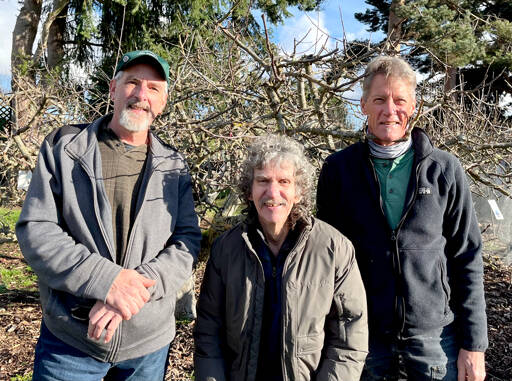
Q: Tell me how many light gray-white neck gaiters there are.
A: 1